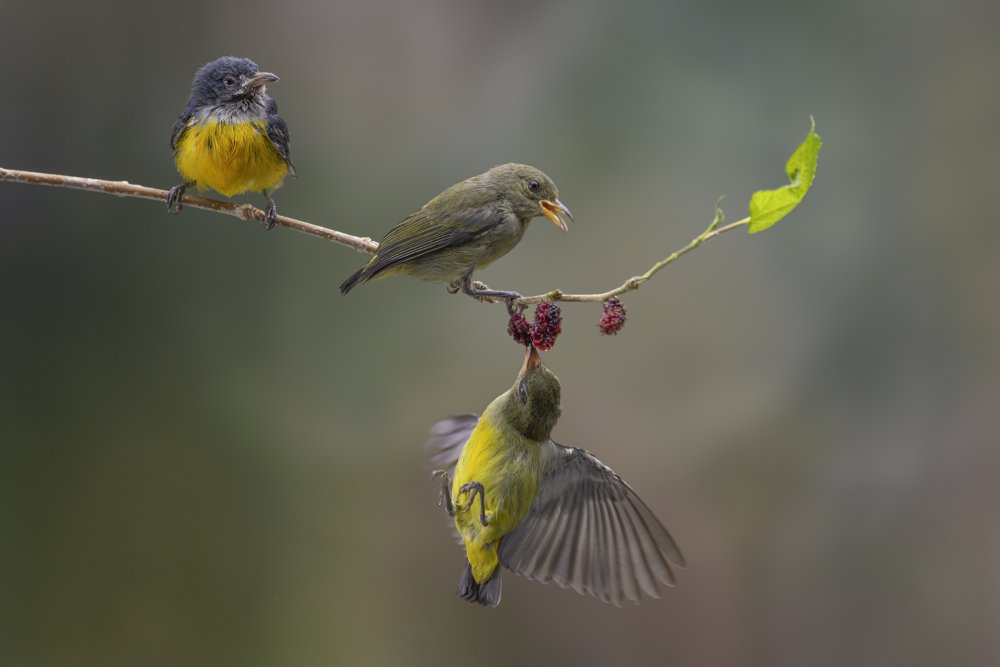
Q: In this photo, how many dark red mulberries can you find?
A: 3